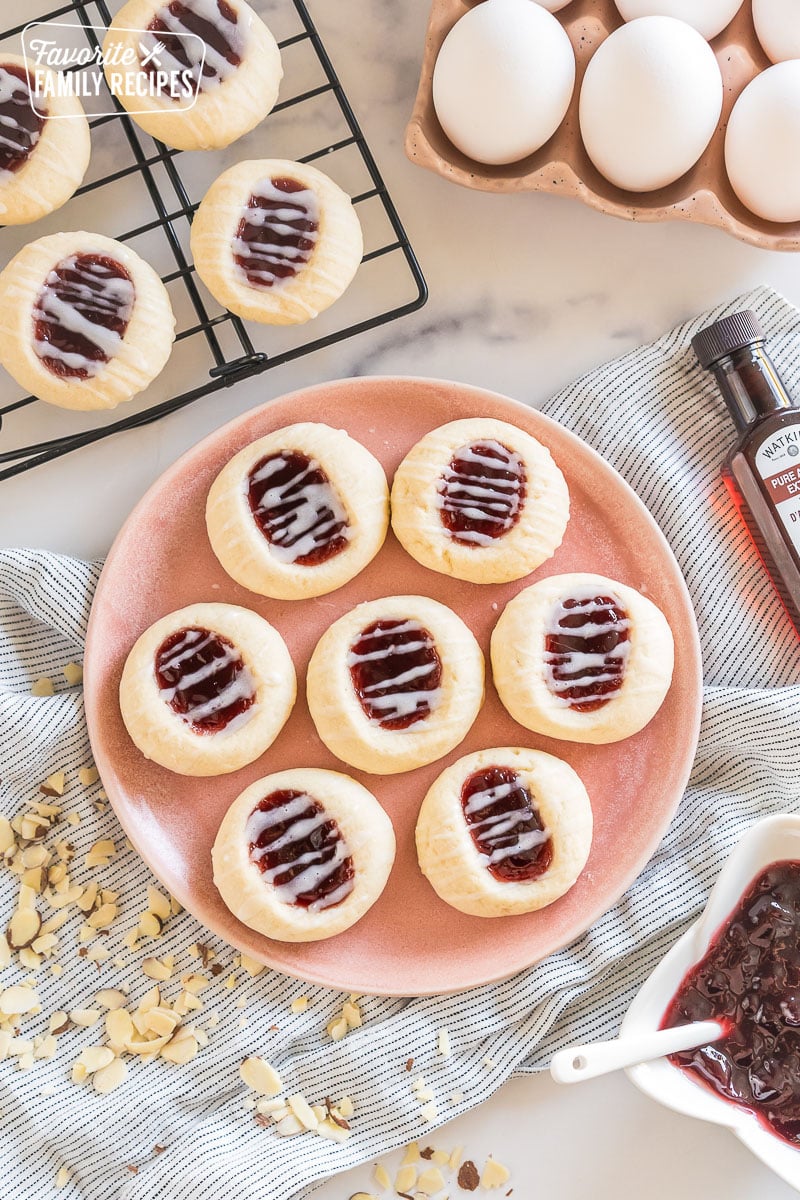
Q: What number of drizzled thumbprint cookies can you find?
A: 11